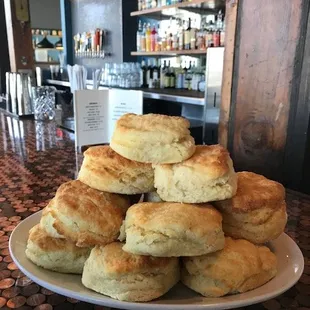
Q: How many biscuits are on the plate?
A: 9